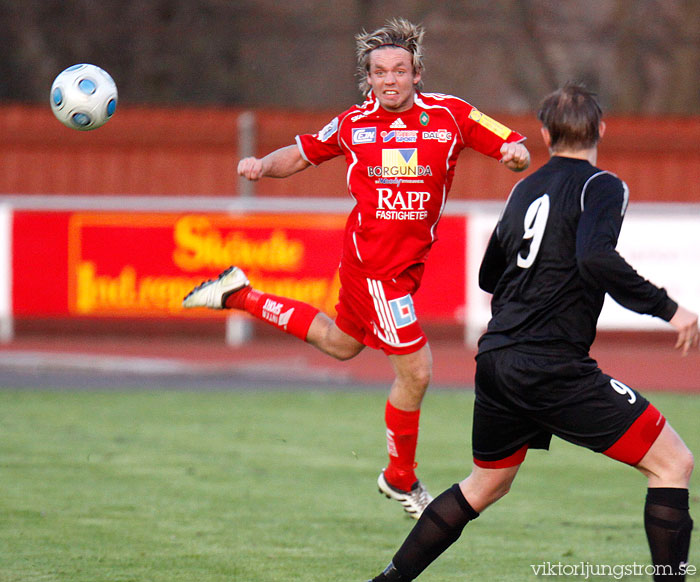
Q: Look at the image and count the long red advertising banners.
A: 1